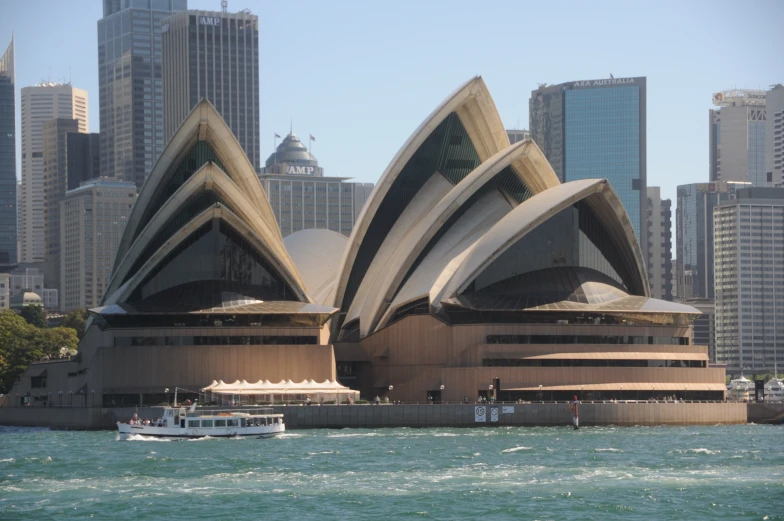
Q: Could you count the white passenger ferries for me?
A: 1